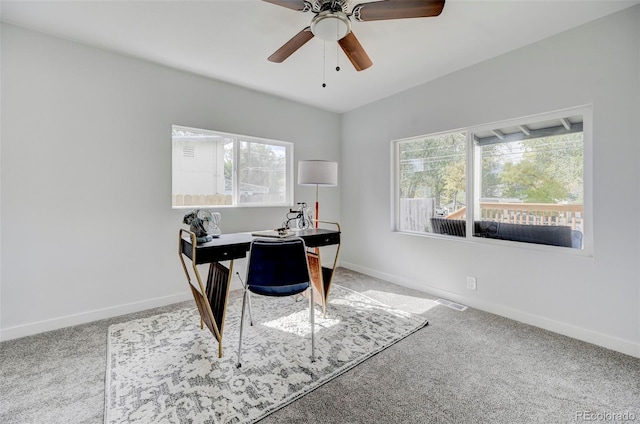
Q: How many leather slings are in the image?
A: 2